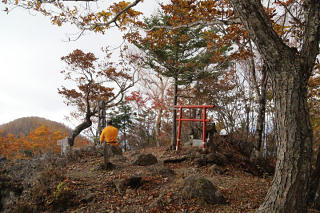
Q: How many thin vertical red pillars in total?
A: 2